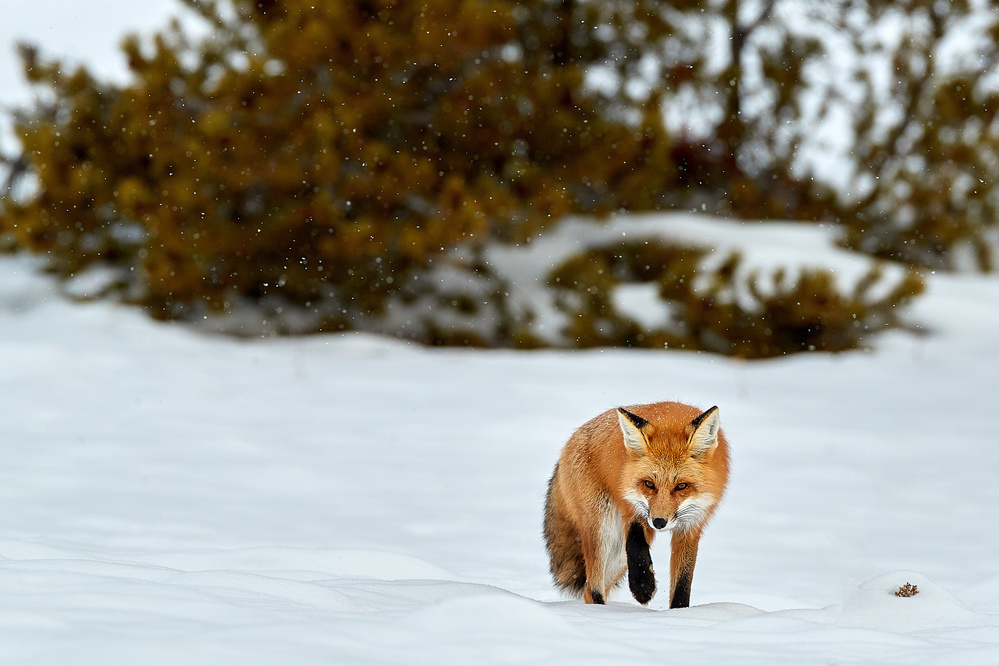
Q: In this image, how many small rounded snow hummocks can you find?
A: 1